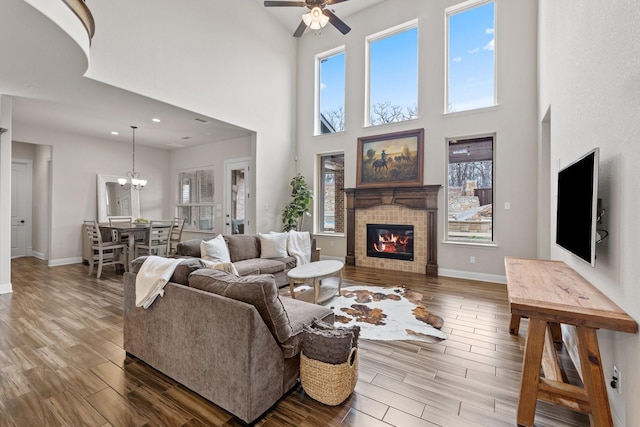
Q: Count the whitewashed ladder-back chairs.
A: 4